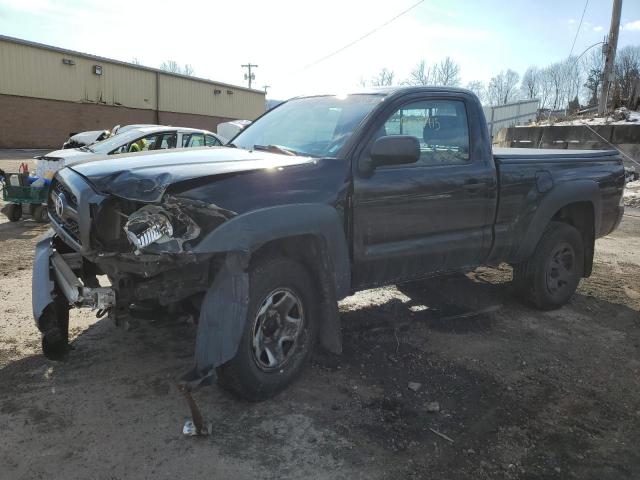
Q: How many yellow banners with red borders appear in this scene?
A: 0